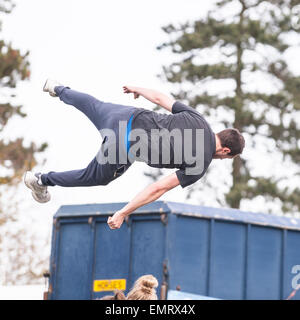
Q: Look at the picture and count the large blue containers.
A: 1